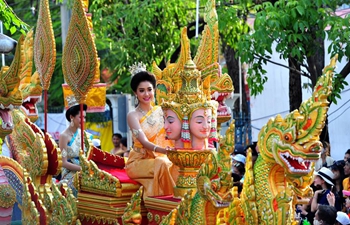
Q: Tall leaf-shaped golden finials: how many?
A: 2